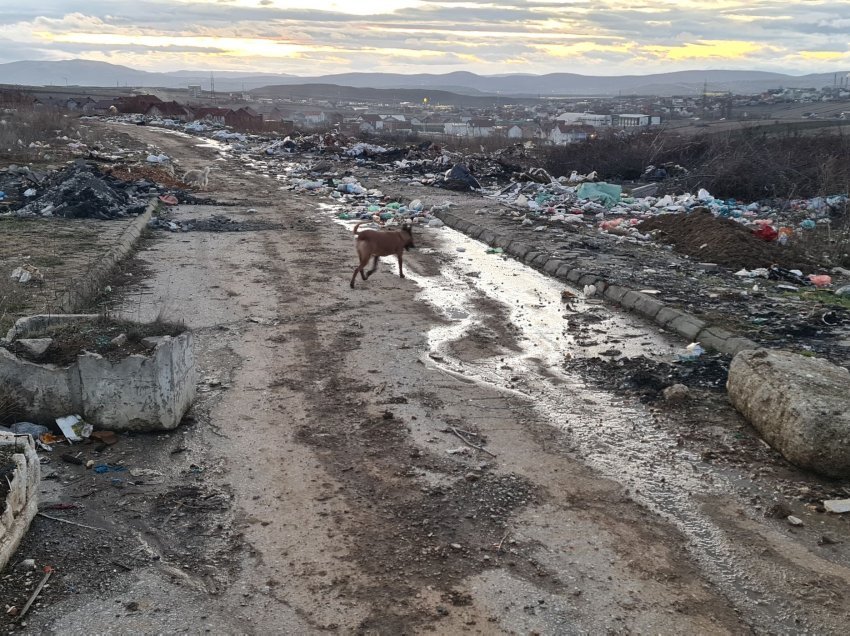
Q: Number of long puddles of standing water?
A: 1